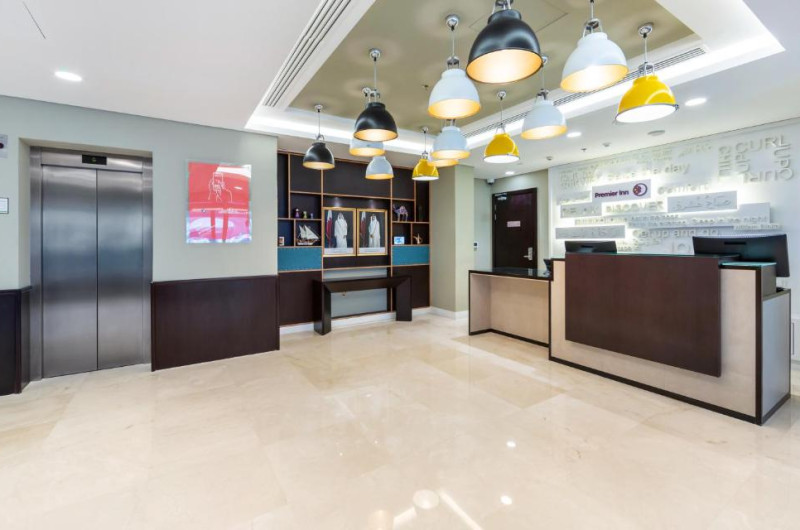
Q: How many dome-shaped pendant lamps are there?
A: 13